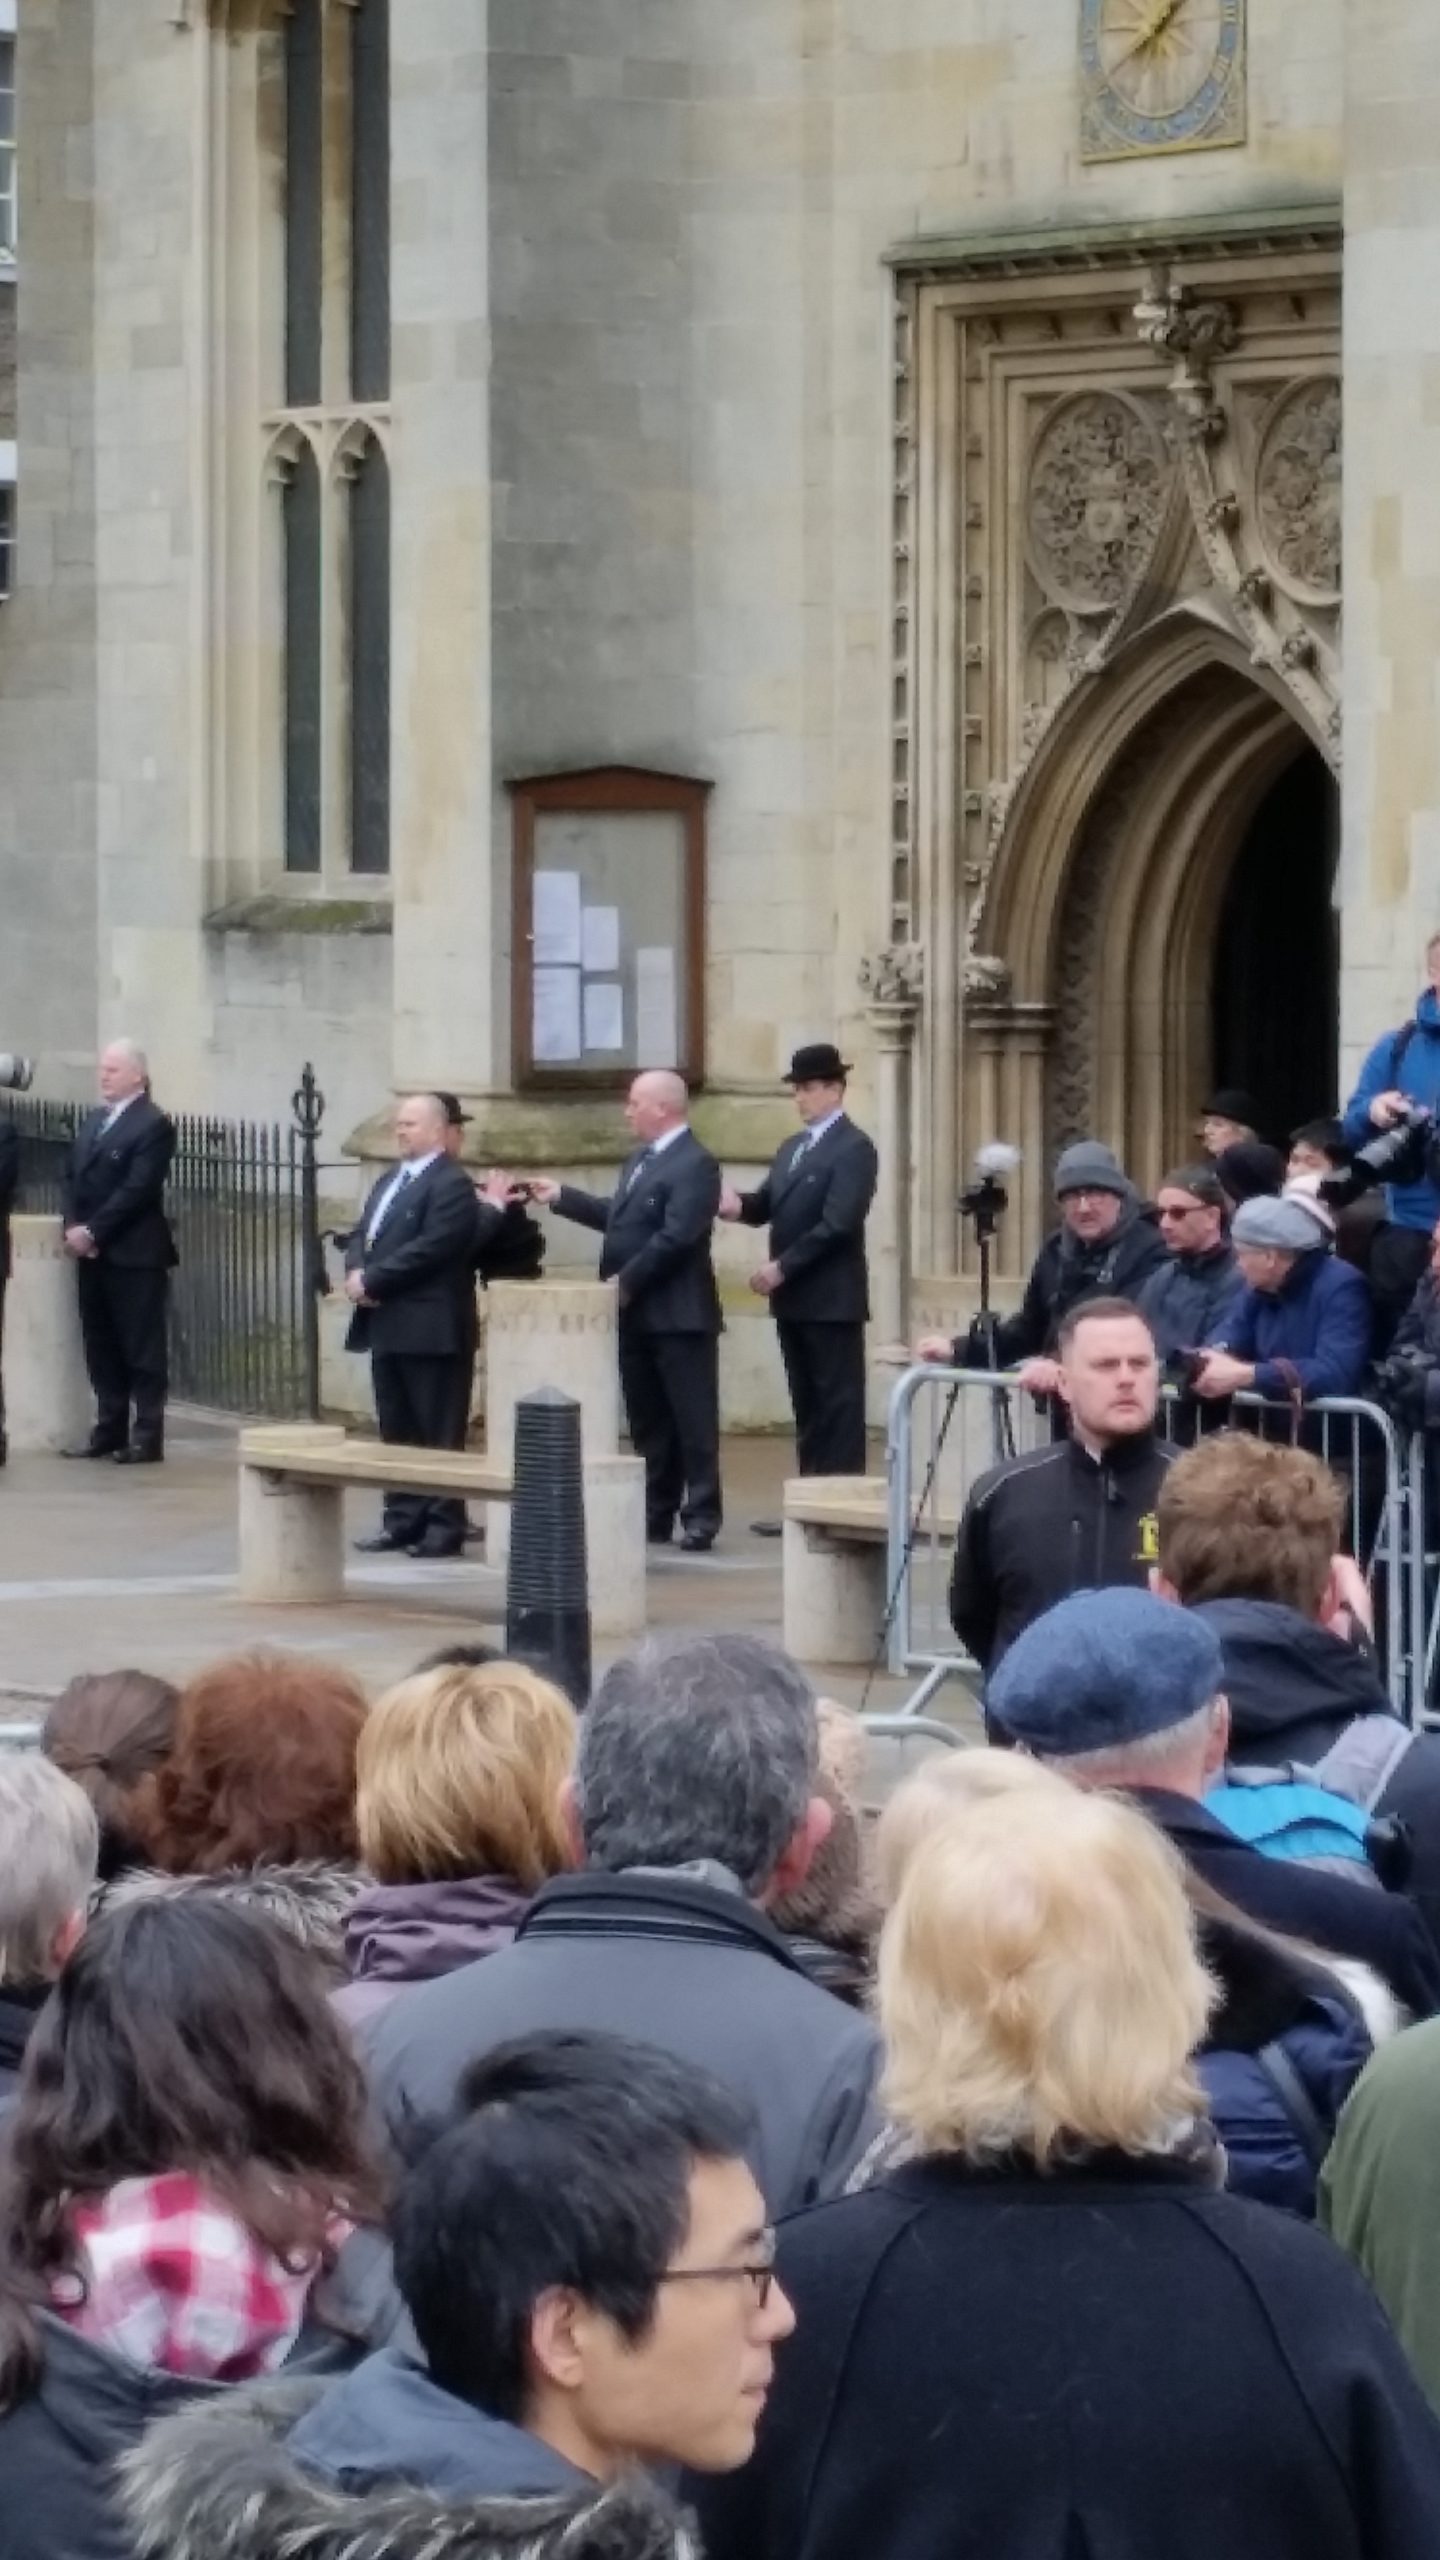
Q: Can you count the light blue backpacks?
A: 1